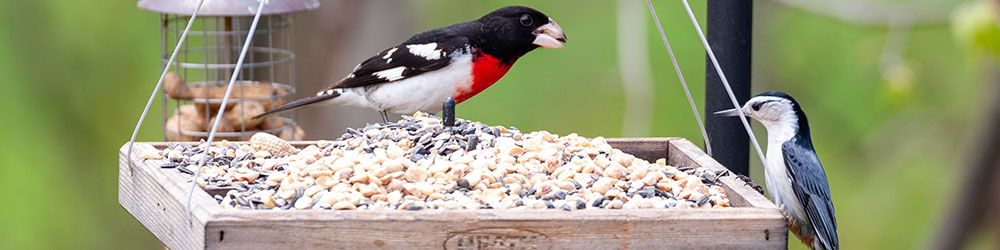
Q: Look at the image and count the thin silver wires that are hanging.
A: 4